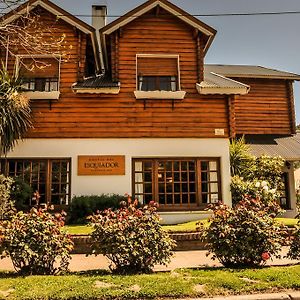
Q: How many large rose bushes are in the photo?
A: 3